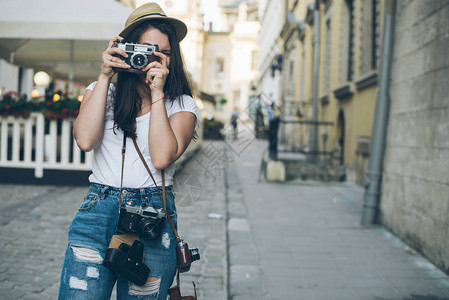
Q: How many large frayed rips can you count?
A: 2